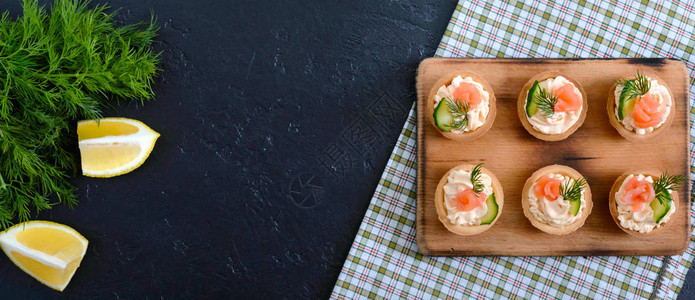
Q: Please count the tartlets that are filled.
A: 6